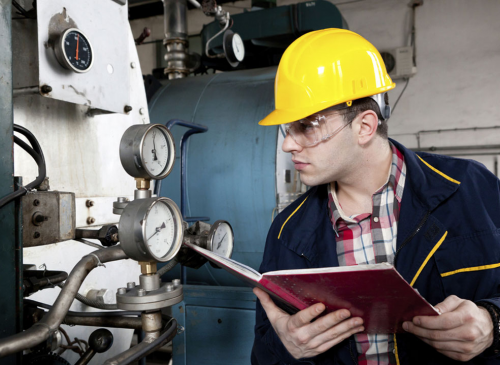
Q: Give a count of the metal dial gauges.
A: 5